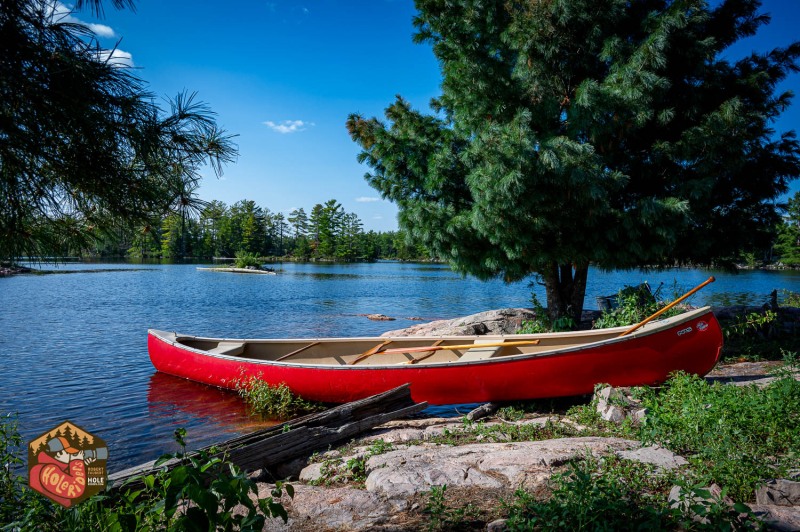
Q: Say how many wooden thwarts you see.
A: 3